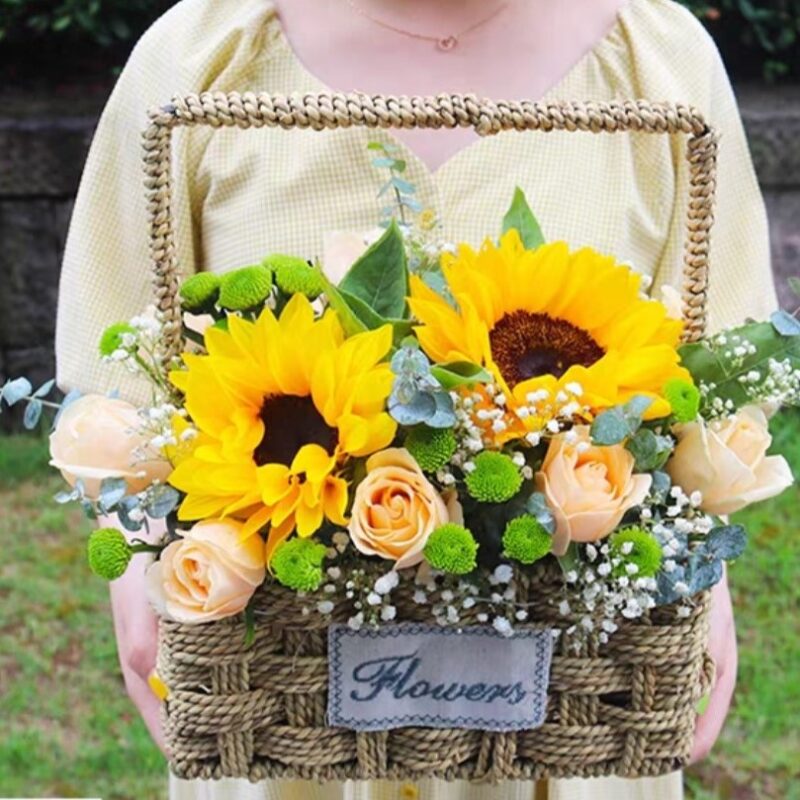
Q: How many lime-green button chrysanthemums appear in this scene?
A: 12